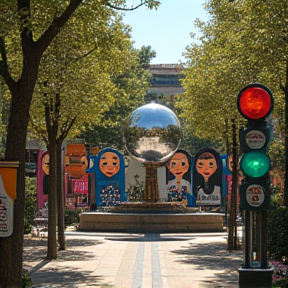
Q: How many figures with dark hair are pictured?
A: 2